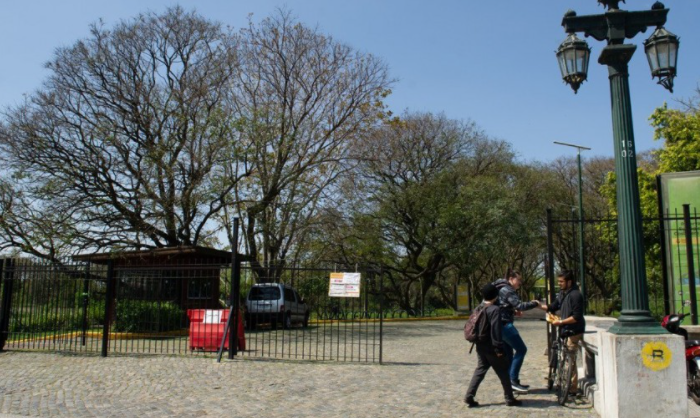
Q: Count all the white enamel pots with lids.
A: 0